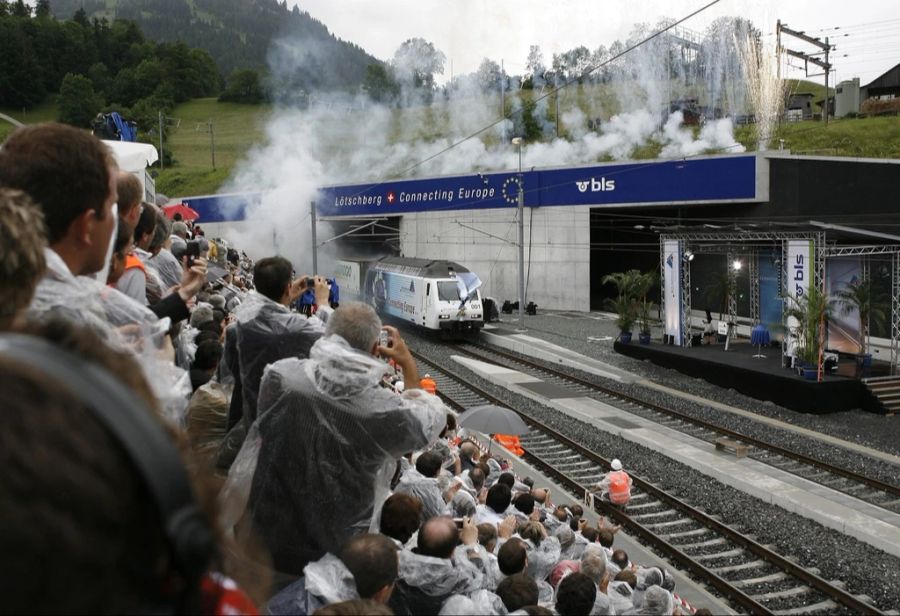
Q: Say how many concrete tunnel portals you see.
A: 2